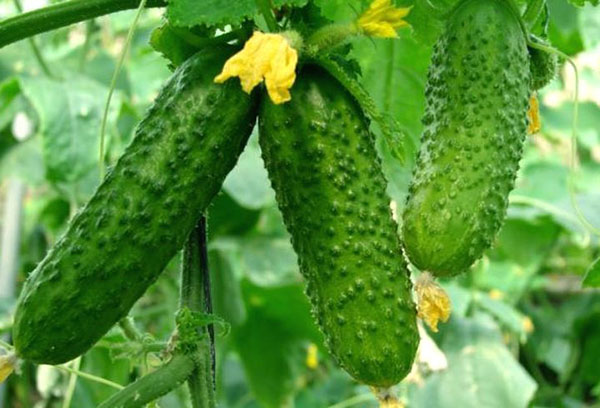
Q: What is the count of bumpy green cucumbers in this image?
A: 3